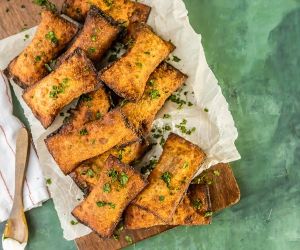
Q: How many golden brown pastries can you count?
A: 12